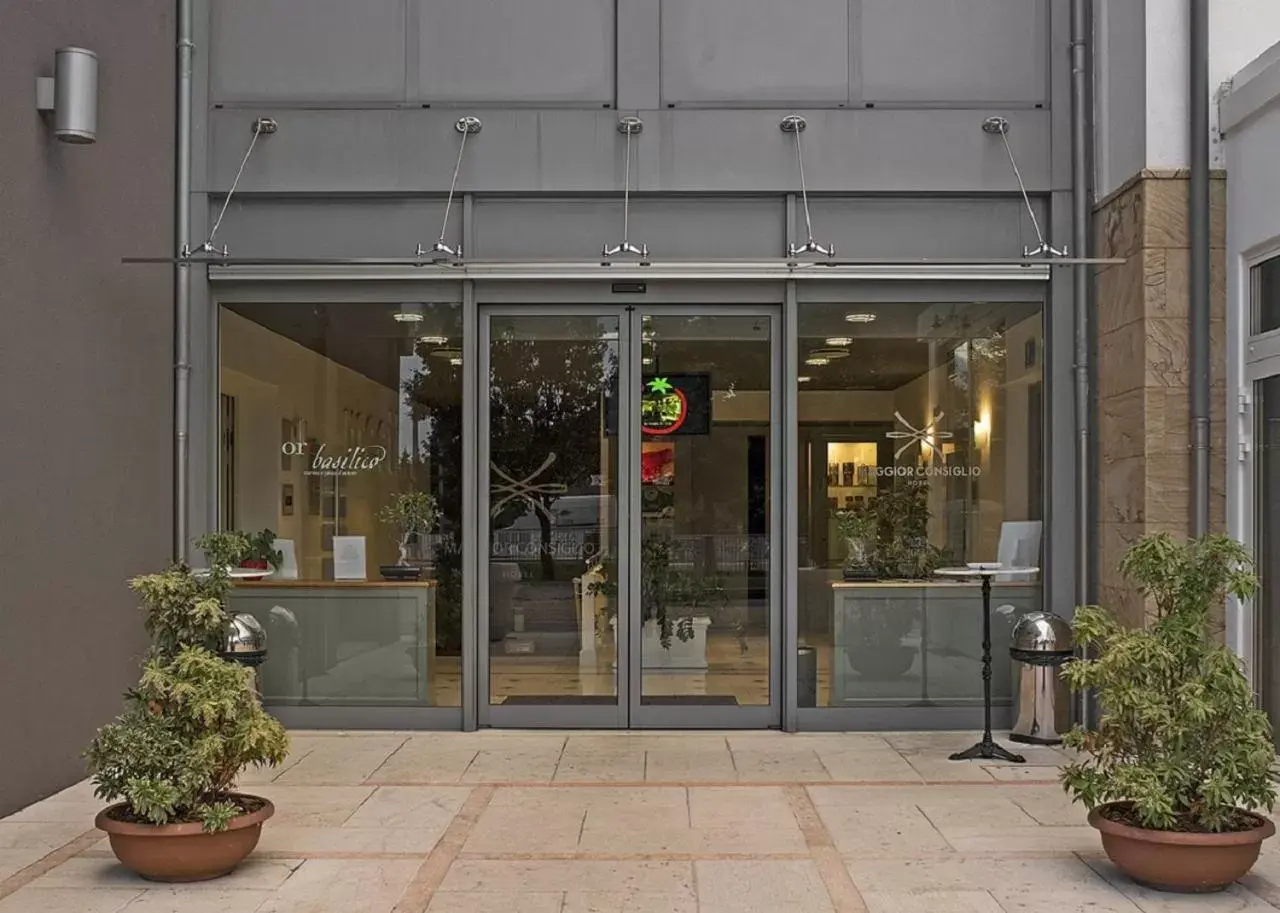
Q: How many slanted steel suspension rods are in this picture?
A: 5